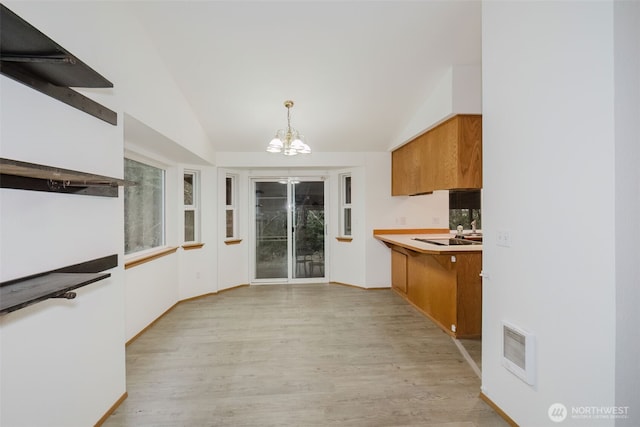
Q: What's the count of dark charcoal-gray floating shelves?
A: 3